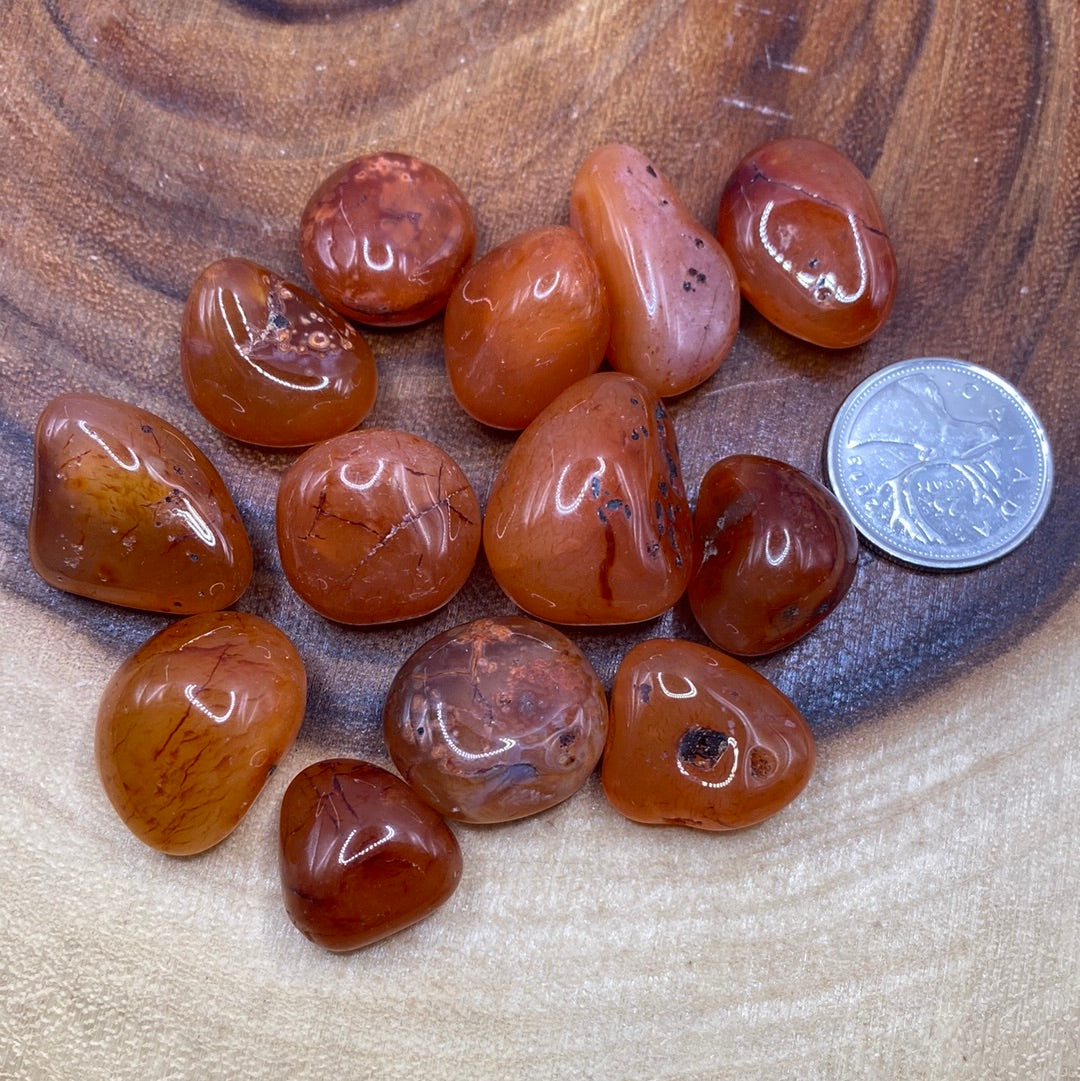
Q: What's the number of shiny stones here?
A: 13